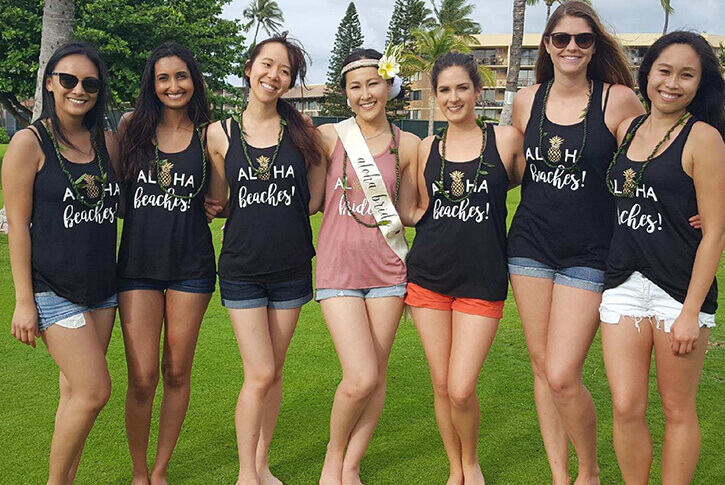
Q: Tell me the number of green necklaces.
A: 7